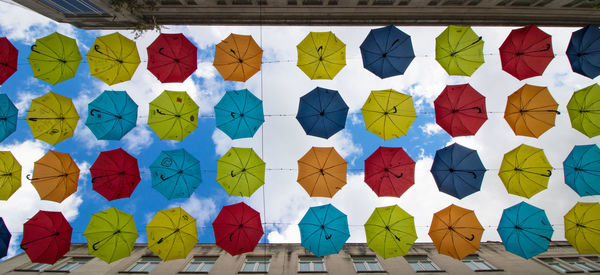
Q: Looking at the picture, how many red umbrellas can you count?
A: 8